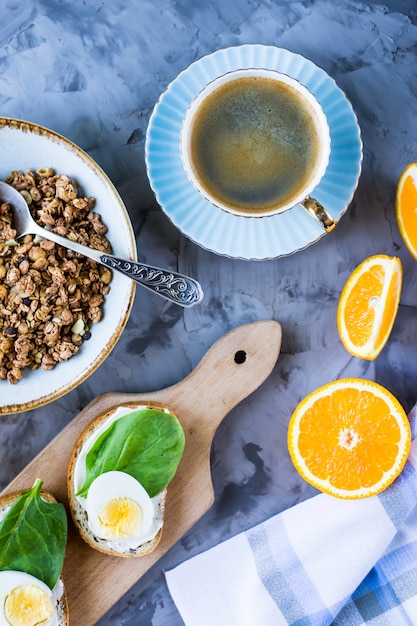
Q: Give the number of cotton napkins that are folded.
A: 1